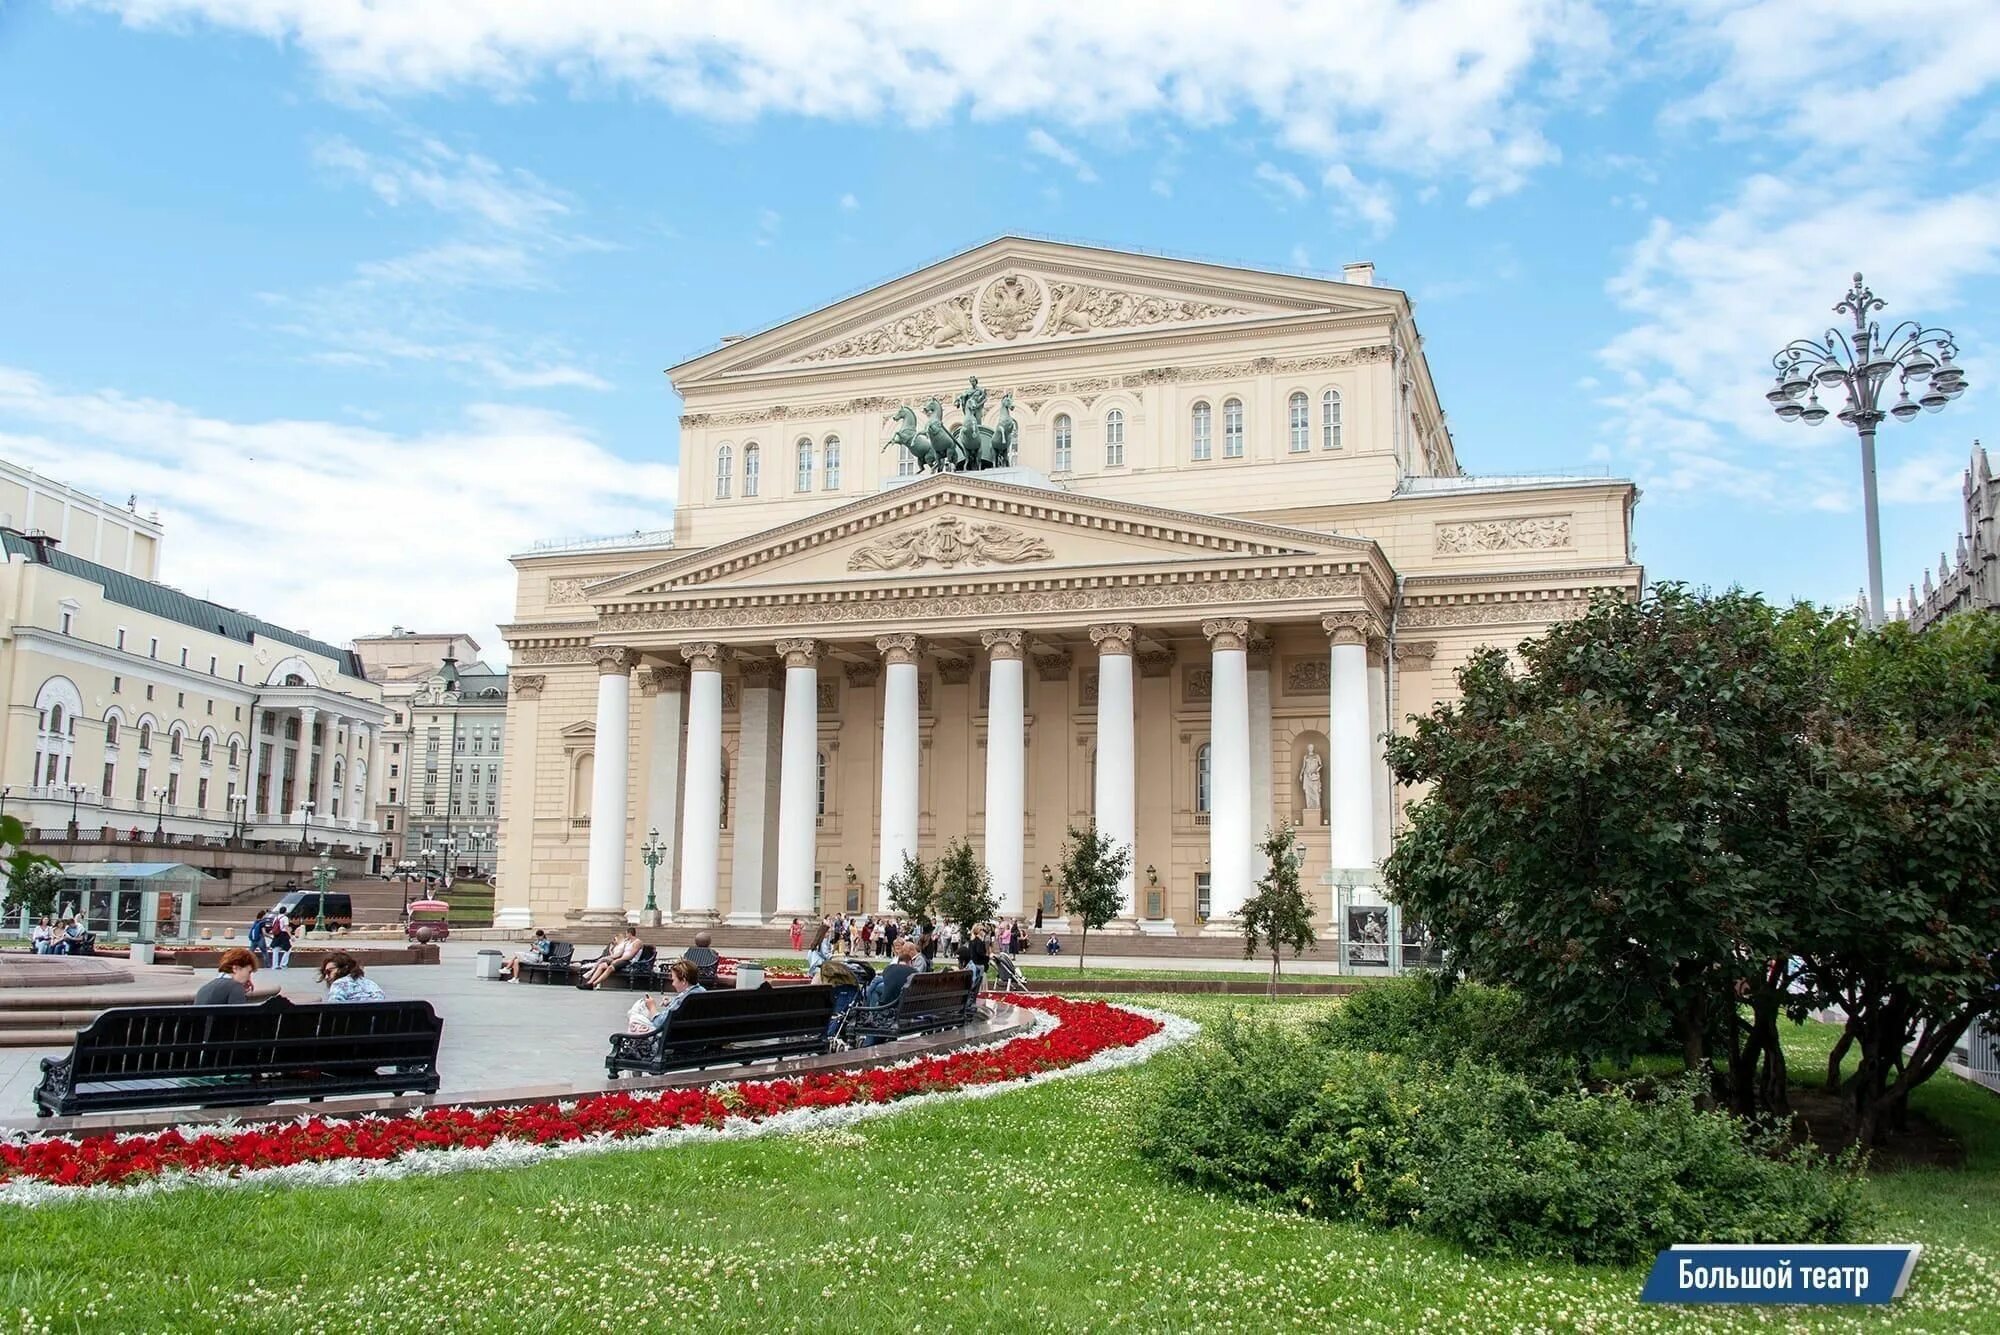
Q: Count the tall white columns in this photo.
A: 8